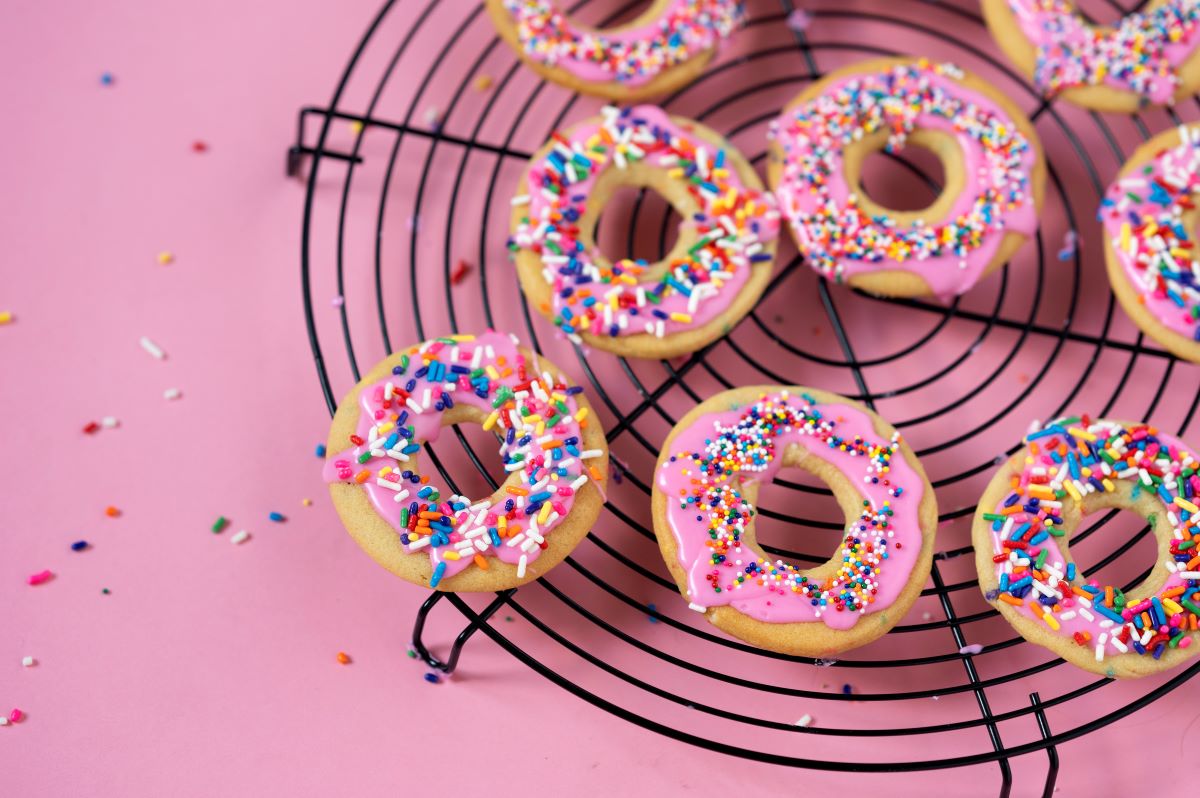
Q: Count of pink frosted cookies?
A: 8